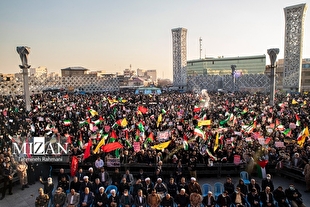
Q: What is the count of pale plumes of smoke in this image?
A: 1